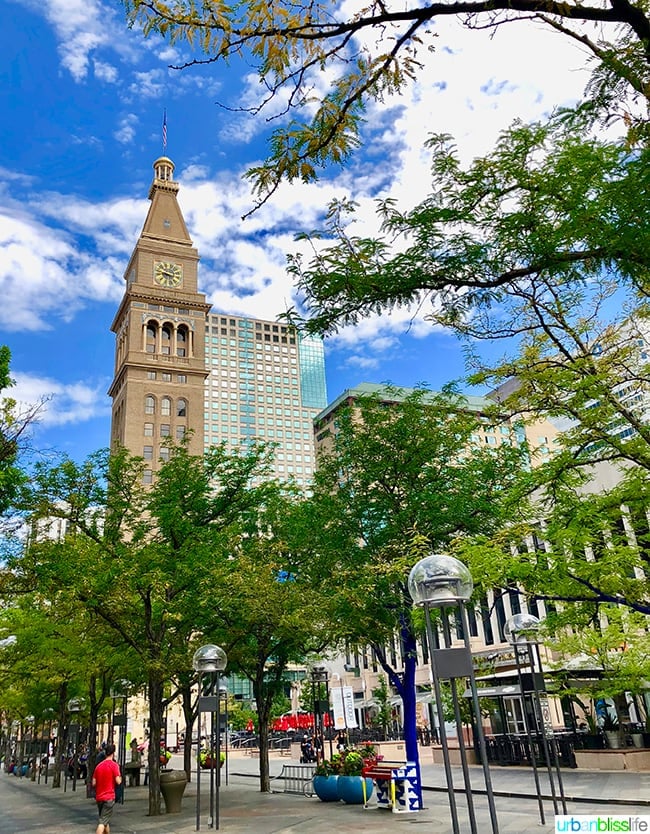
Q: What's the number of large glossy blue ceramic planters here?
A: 2